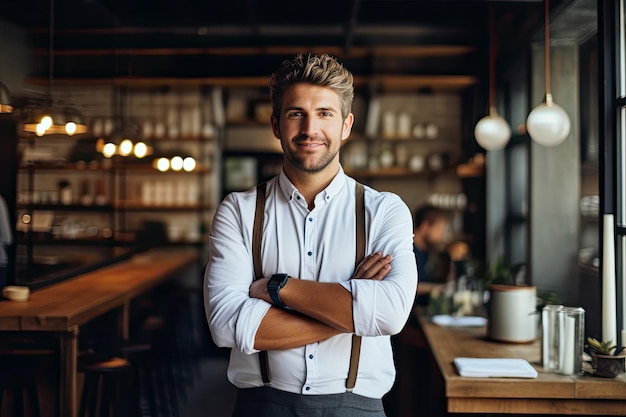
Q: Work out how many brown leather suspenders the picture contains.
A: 2